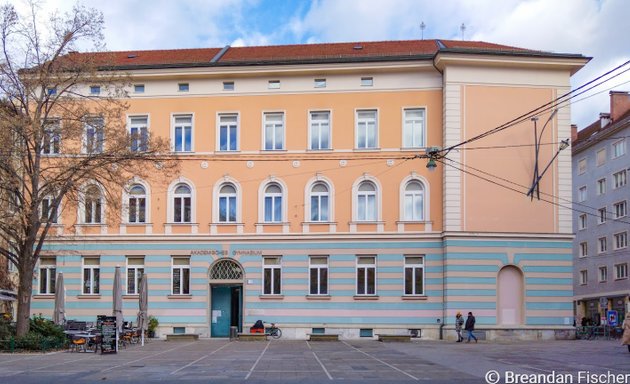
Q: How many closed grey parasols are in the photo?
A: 3